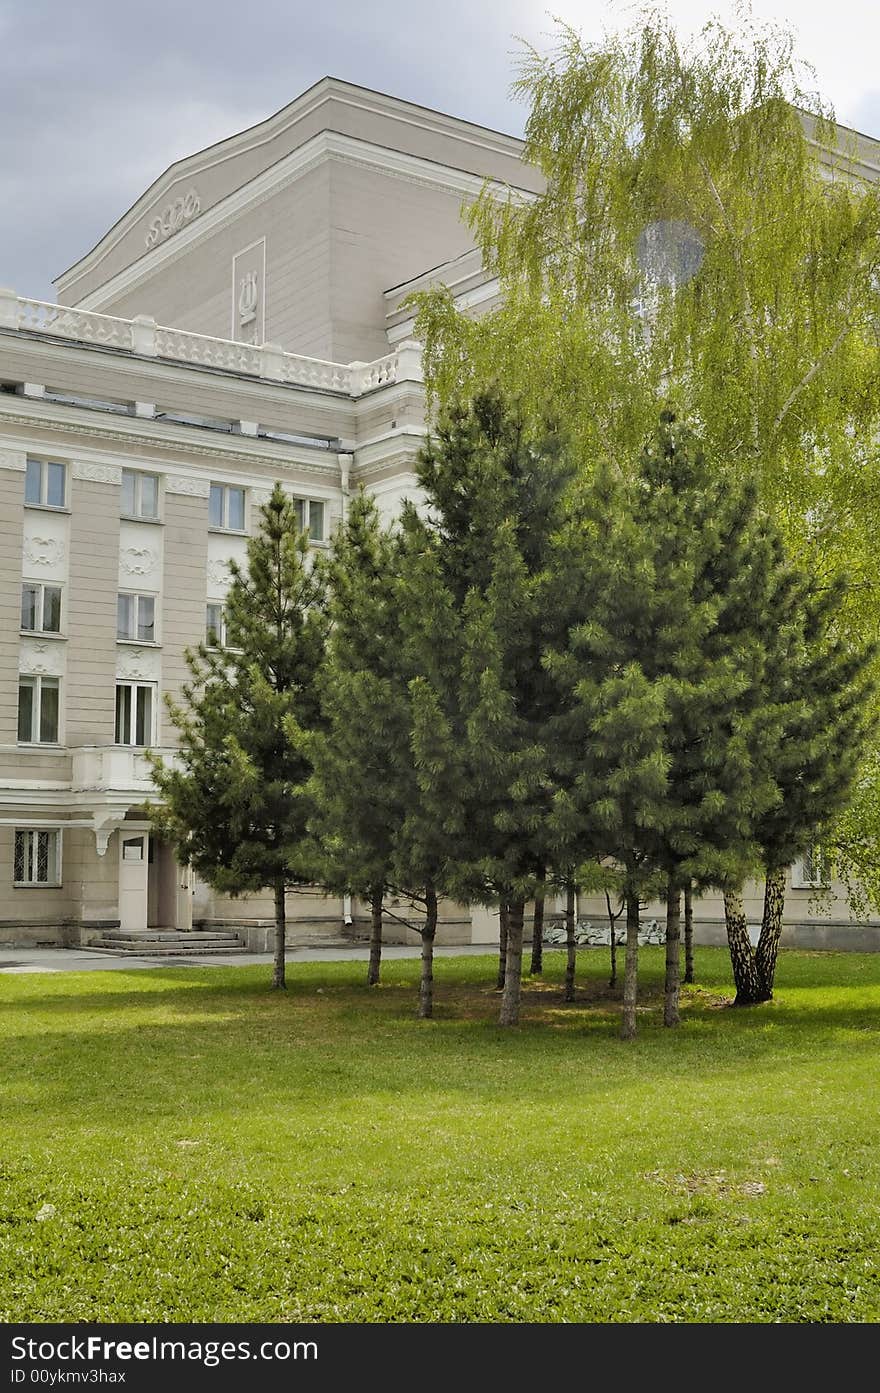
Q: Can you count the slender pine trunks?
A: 11